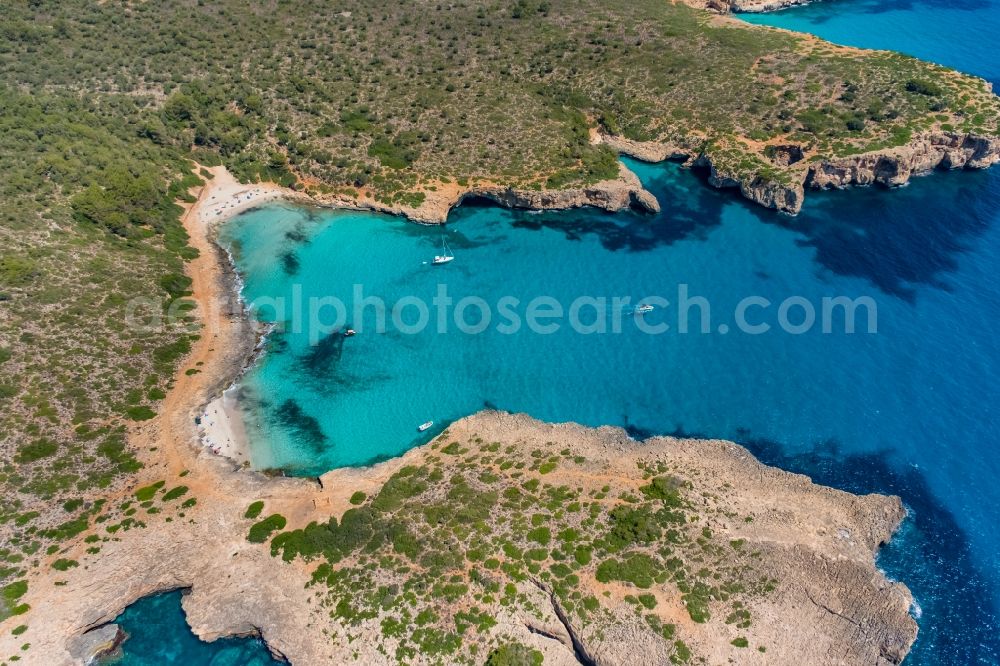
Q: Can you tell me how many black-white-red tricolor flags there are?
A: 0